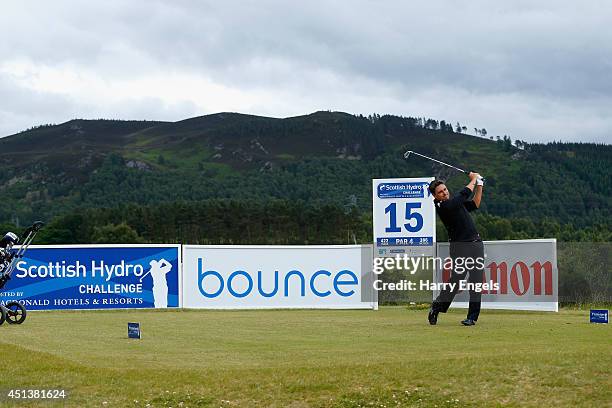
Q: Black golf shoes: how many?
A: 2